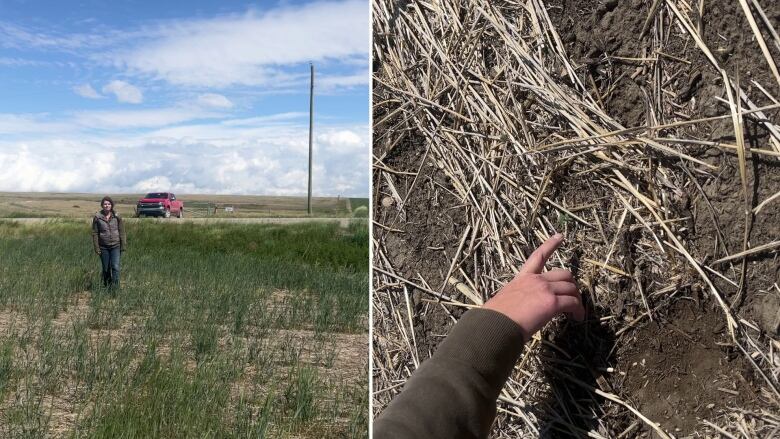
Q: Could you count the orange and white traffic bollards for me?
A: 0